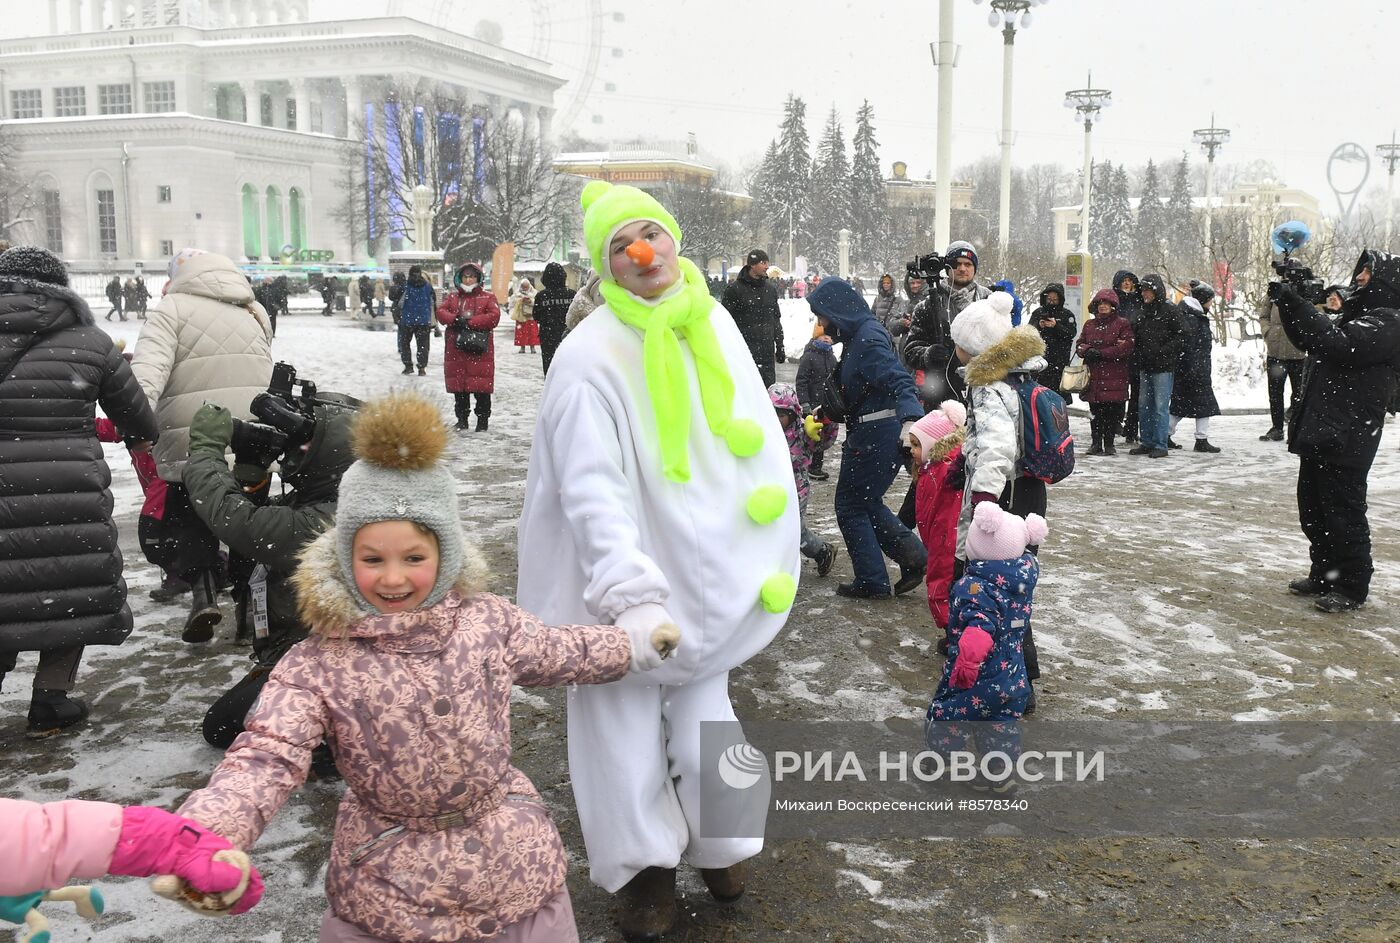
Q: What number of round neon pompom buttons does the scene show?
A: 3